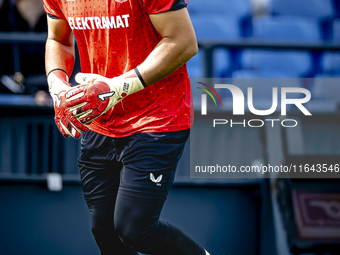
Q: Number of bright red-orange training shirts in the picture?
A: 1